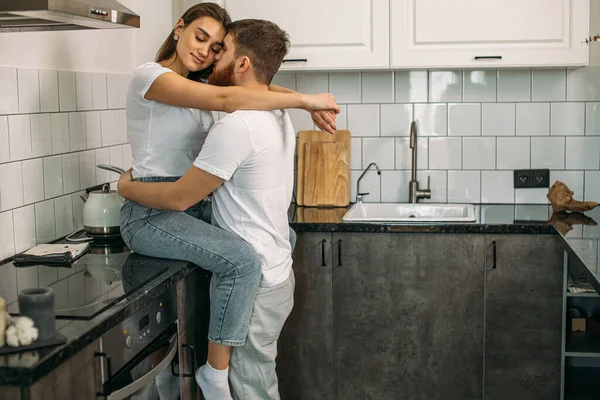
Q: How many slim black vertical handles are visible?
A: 5